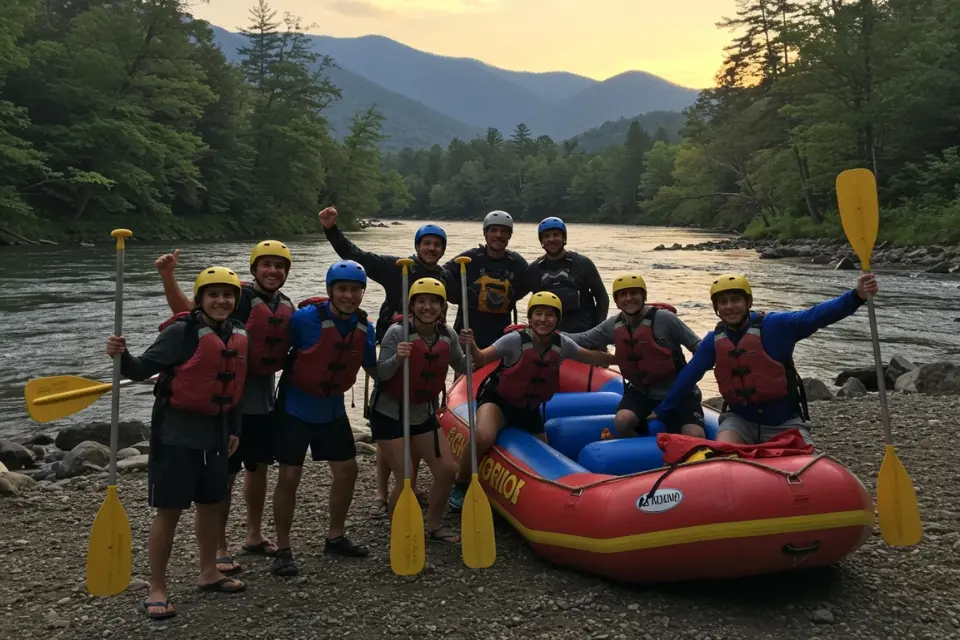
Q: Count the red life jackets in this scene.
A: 7